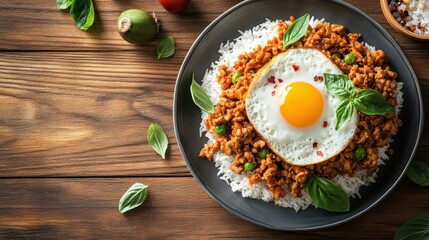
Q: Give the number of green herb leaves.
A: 13